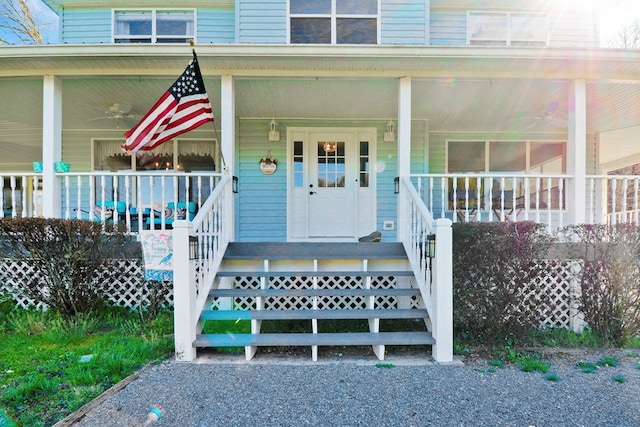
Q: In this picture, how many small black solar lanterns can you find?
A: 4